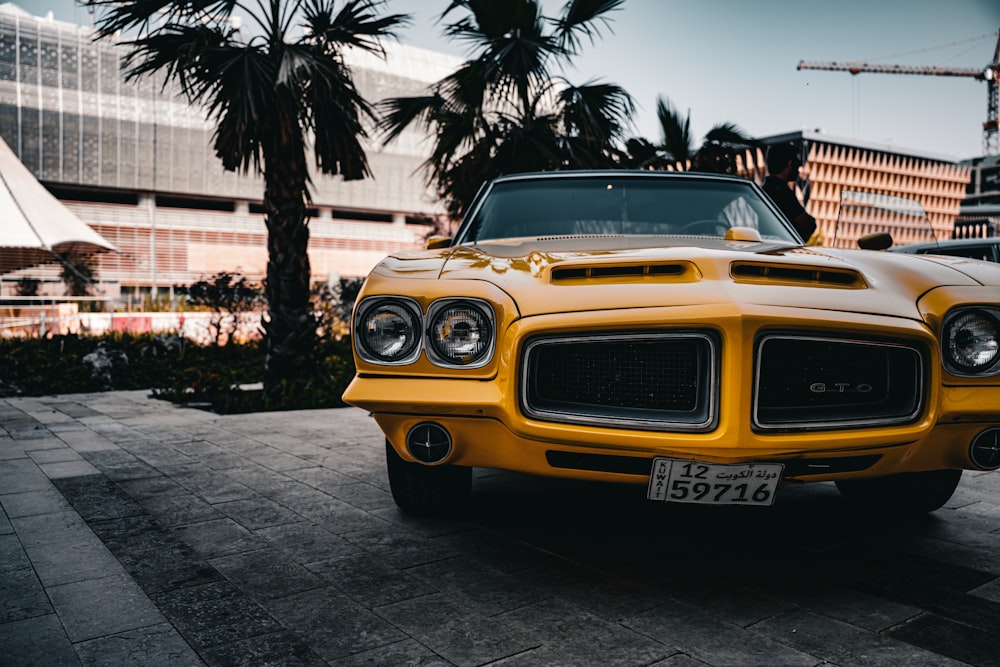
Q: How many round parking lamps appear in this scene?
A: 2